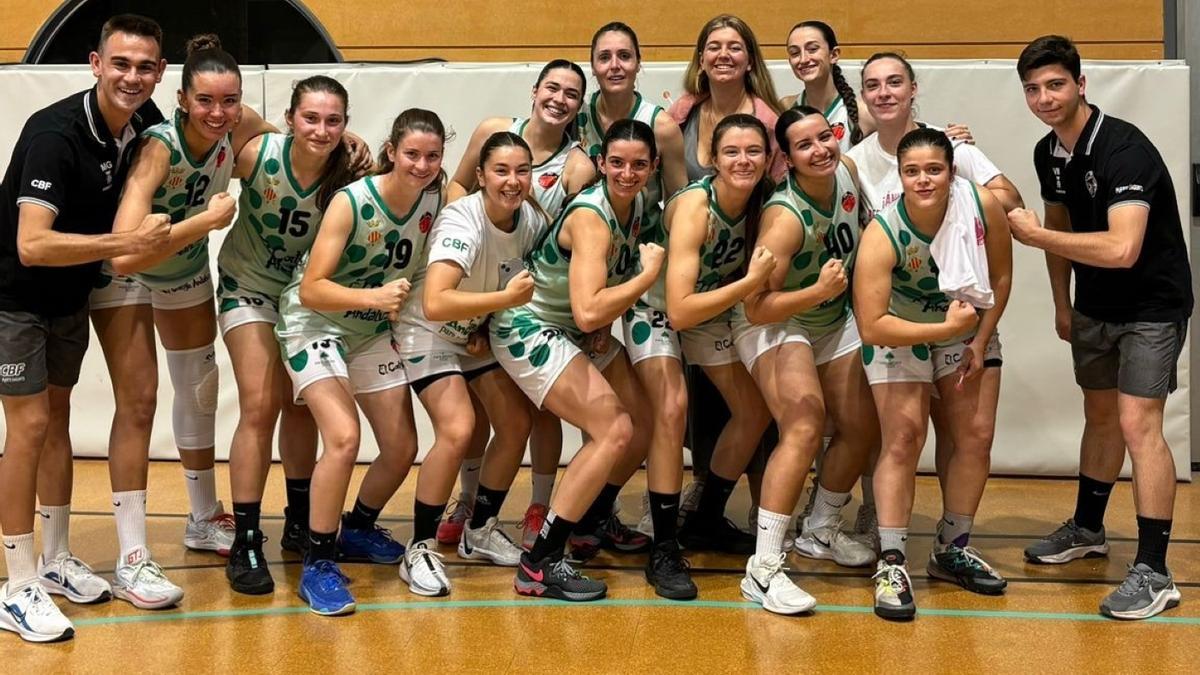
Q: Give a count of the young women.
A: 13